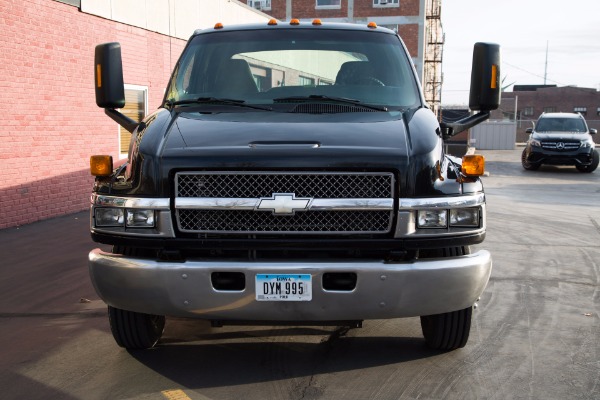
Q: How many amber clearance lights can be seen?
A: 5